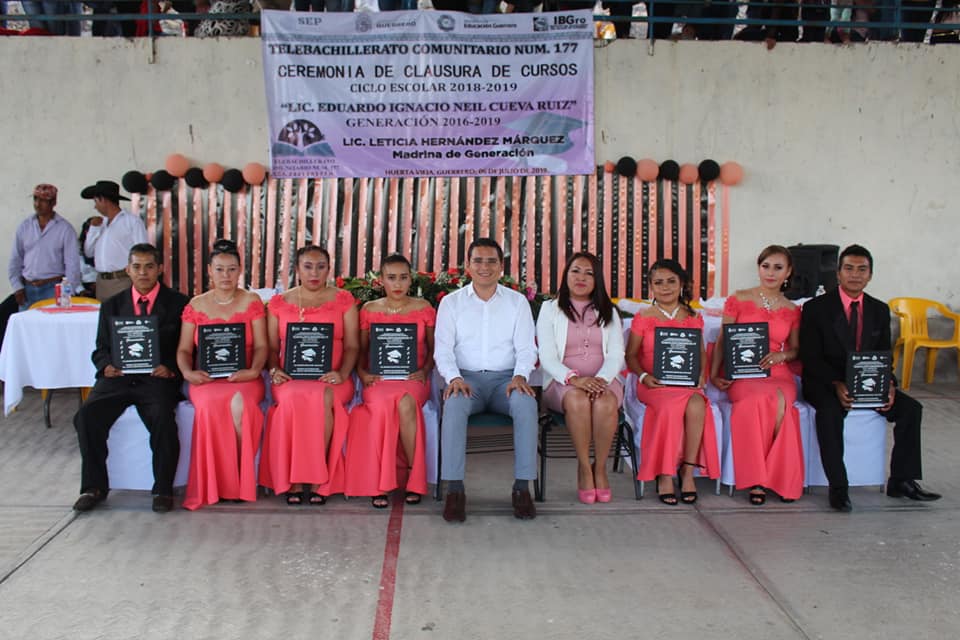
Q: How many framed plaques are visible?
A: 7